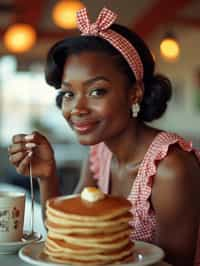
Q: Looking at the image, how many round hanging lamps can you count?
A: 3